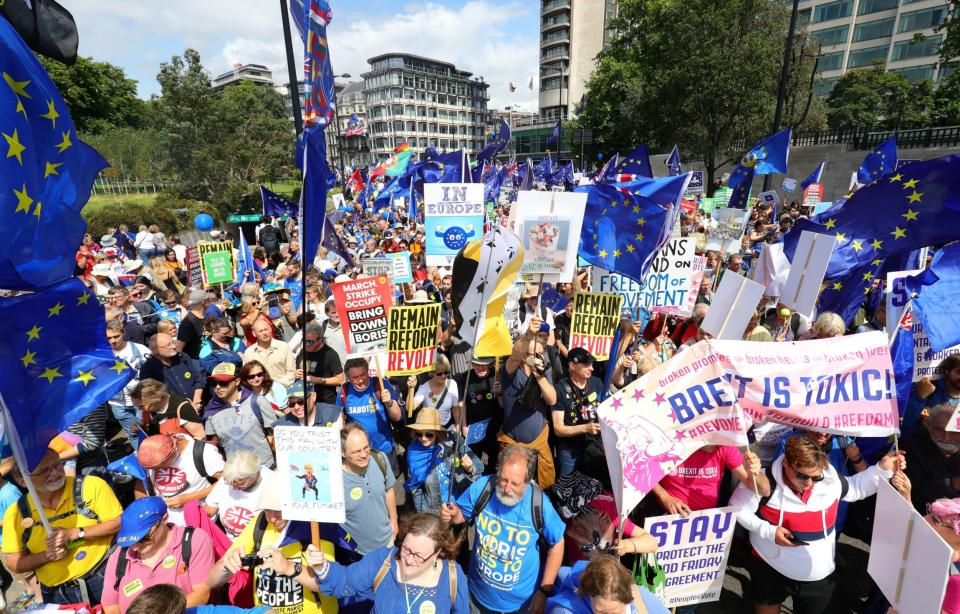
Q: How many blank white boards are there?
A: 3